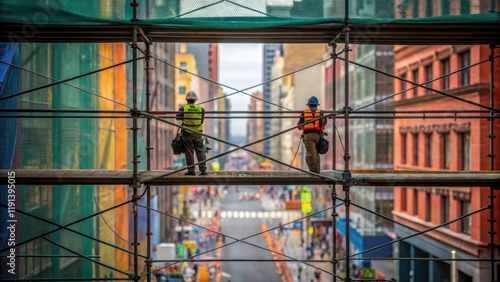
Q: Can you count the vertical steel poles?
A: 5